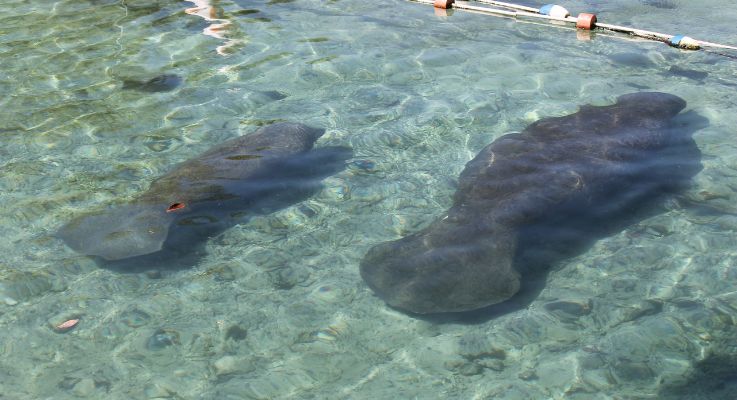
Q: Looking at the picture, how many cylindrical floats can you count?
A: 2